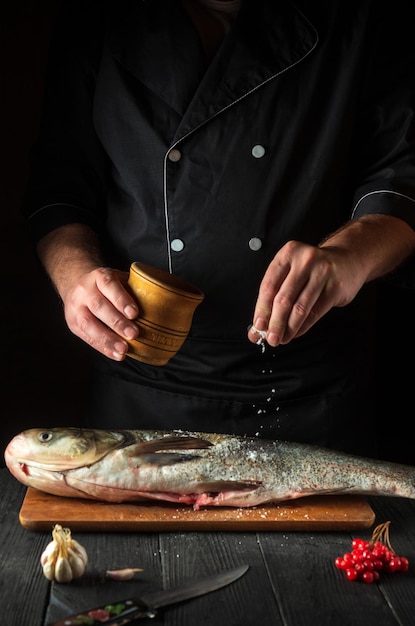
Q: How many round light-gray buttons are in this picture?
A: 4